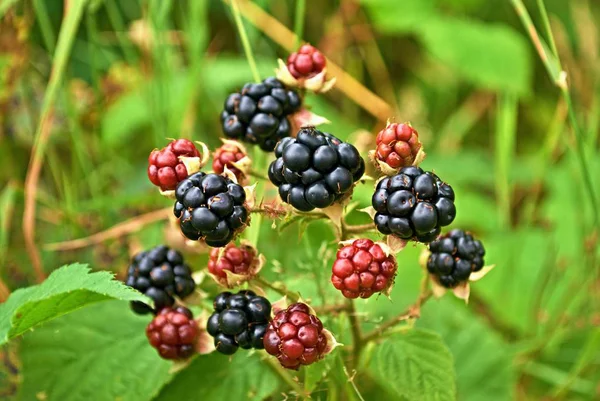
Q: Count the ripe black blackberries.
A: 7